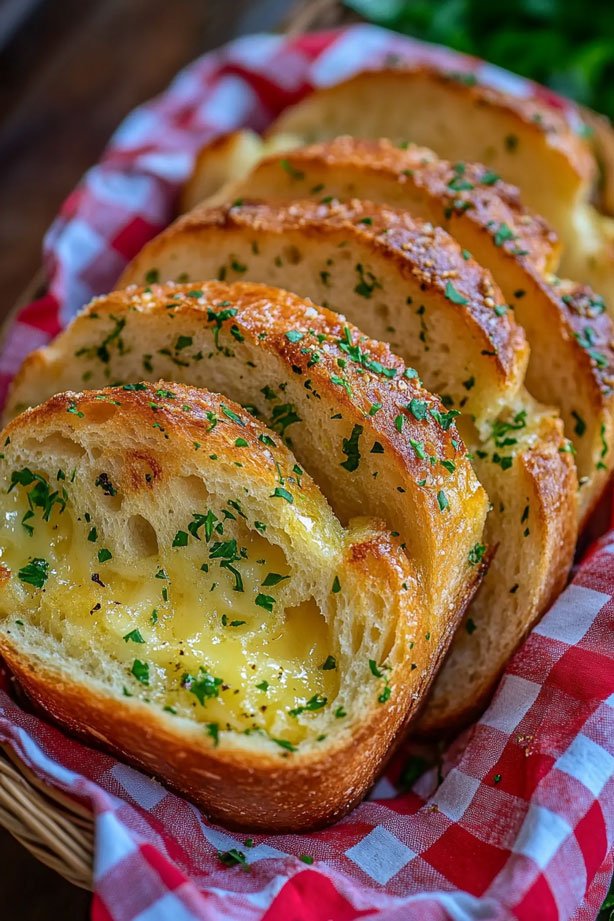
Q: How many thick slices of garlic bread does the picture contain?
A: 5